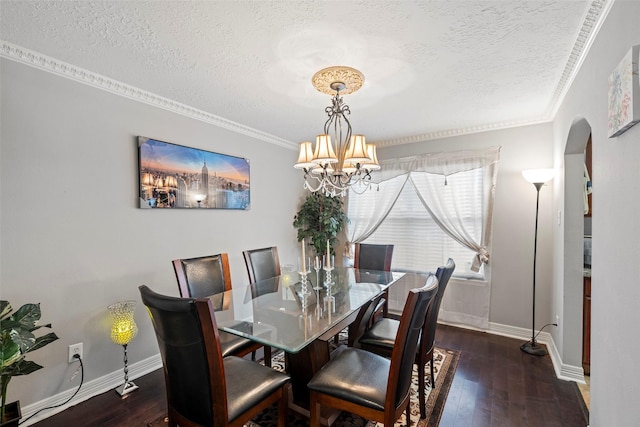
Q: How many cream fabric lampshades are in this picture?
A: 6